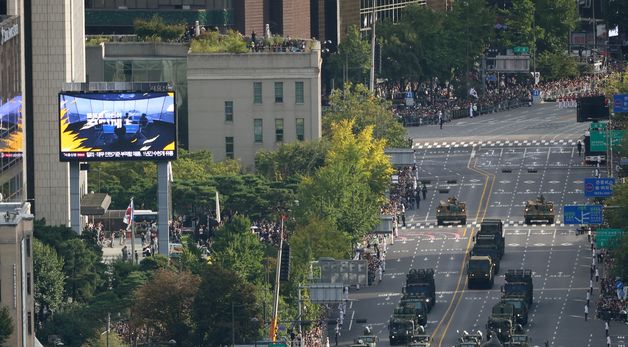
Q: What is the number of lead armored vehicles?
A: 2